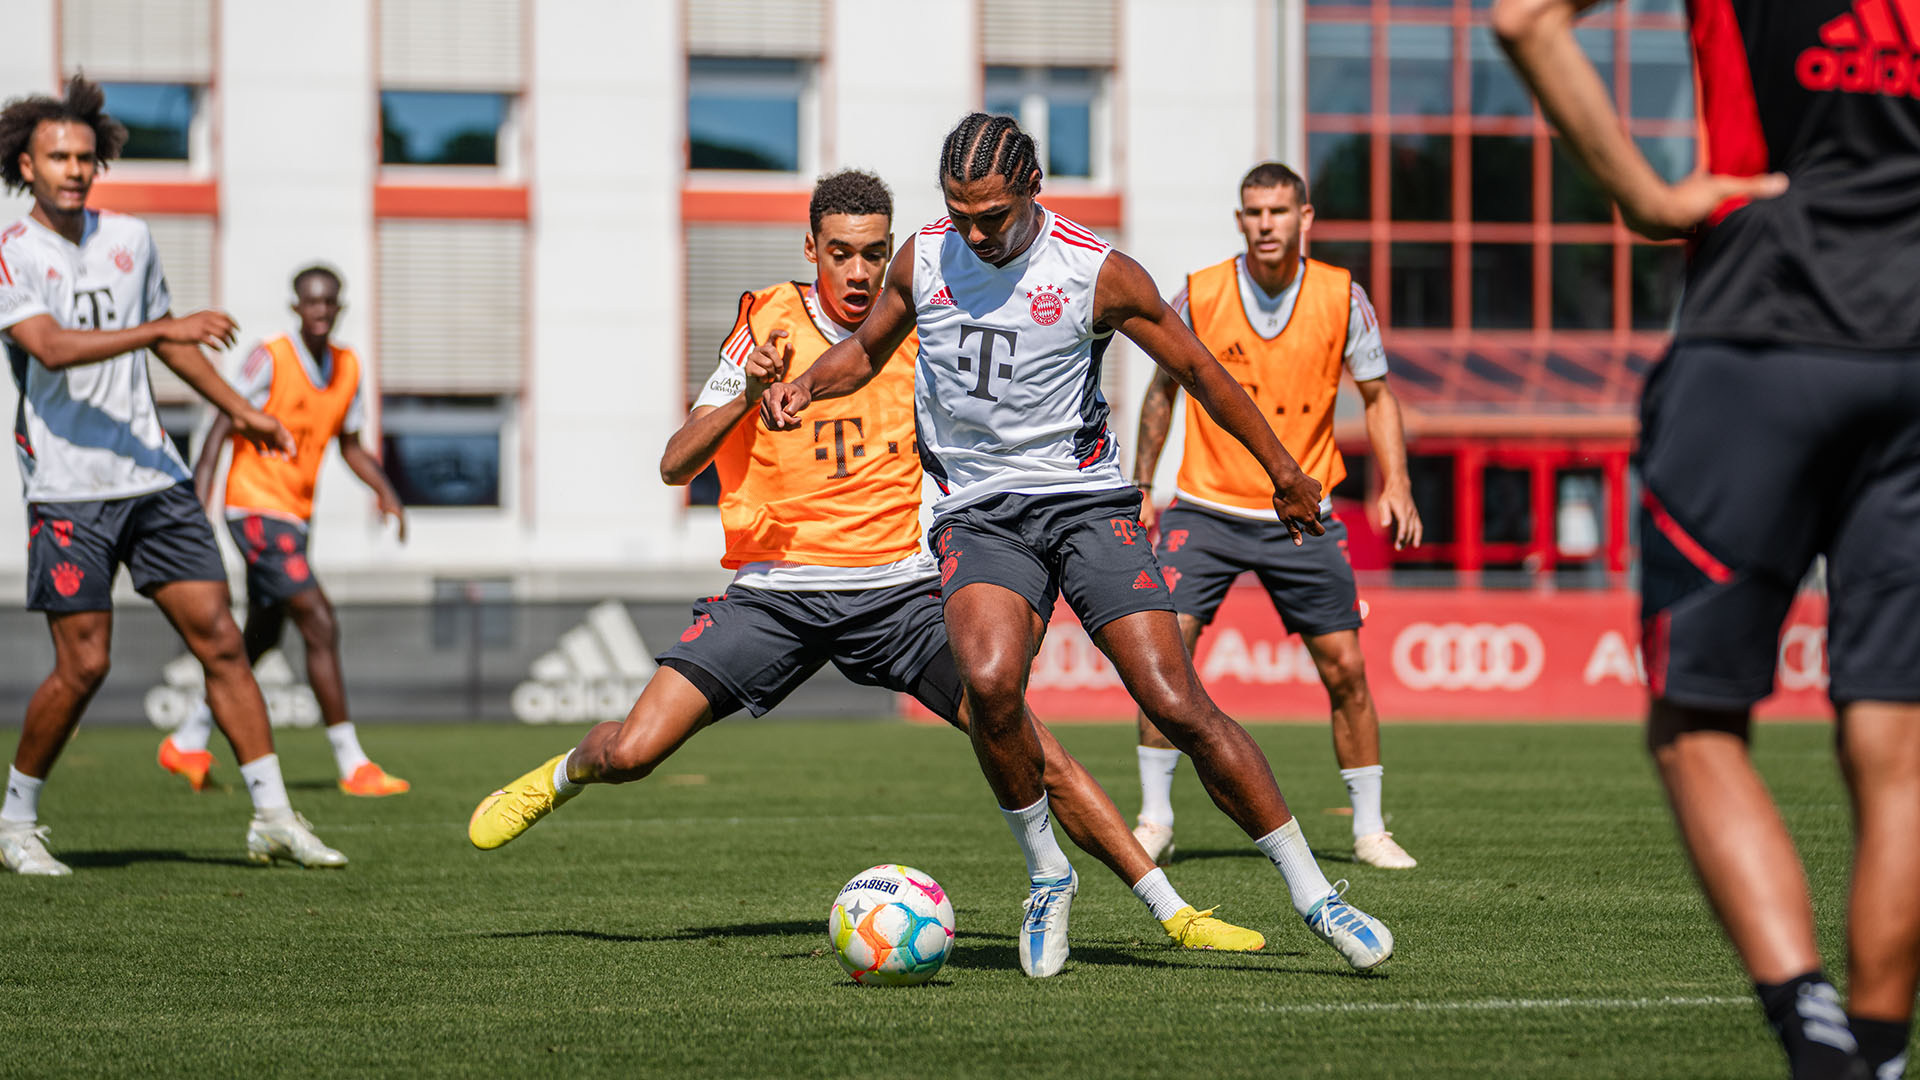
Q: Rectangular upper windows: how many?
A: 4